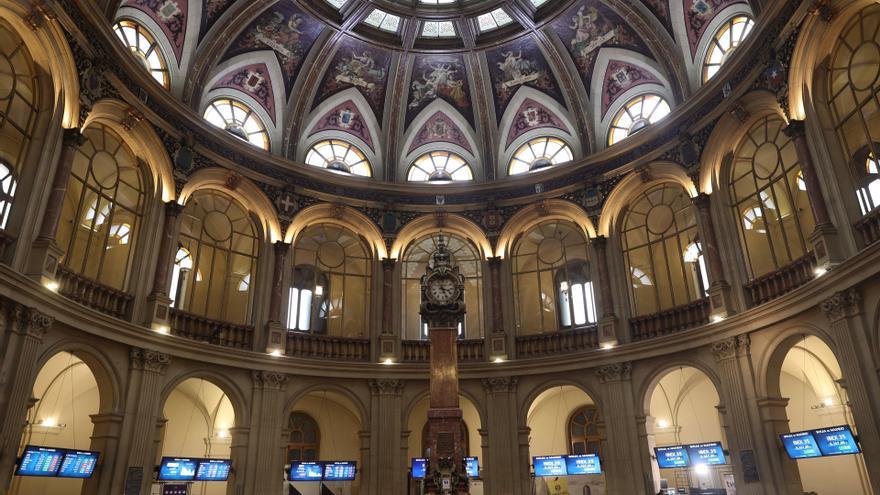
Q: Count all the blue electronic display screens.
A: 14